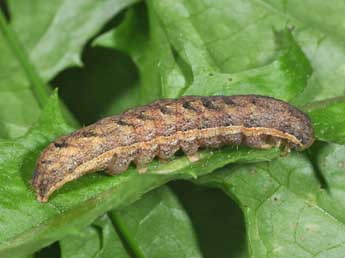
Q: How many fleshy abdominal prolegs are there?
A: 4